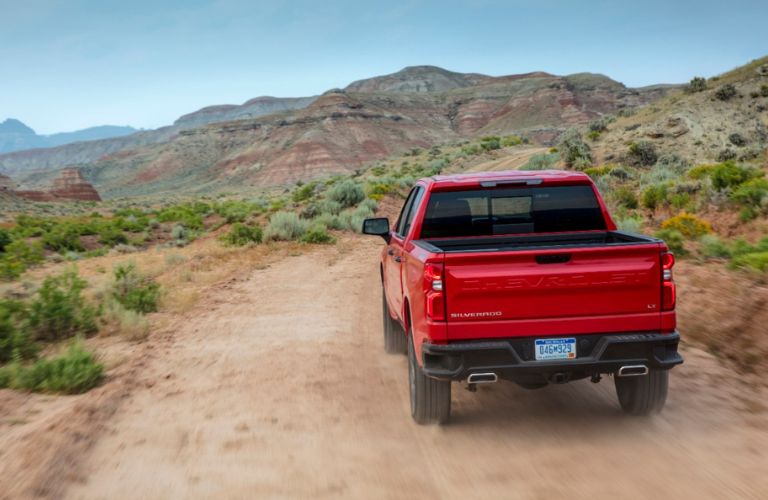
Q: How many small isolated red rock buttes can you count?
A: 1